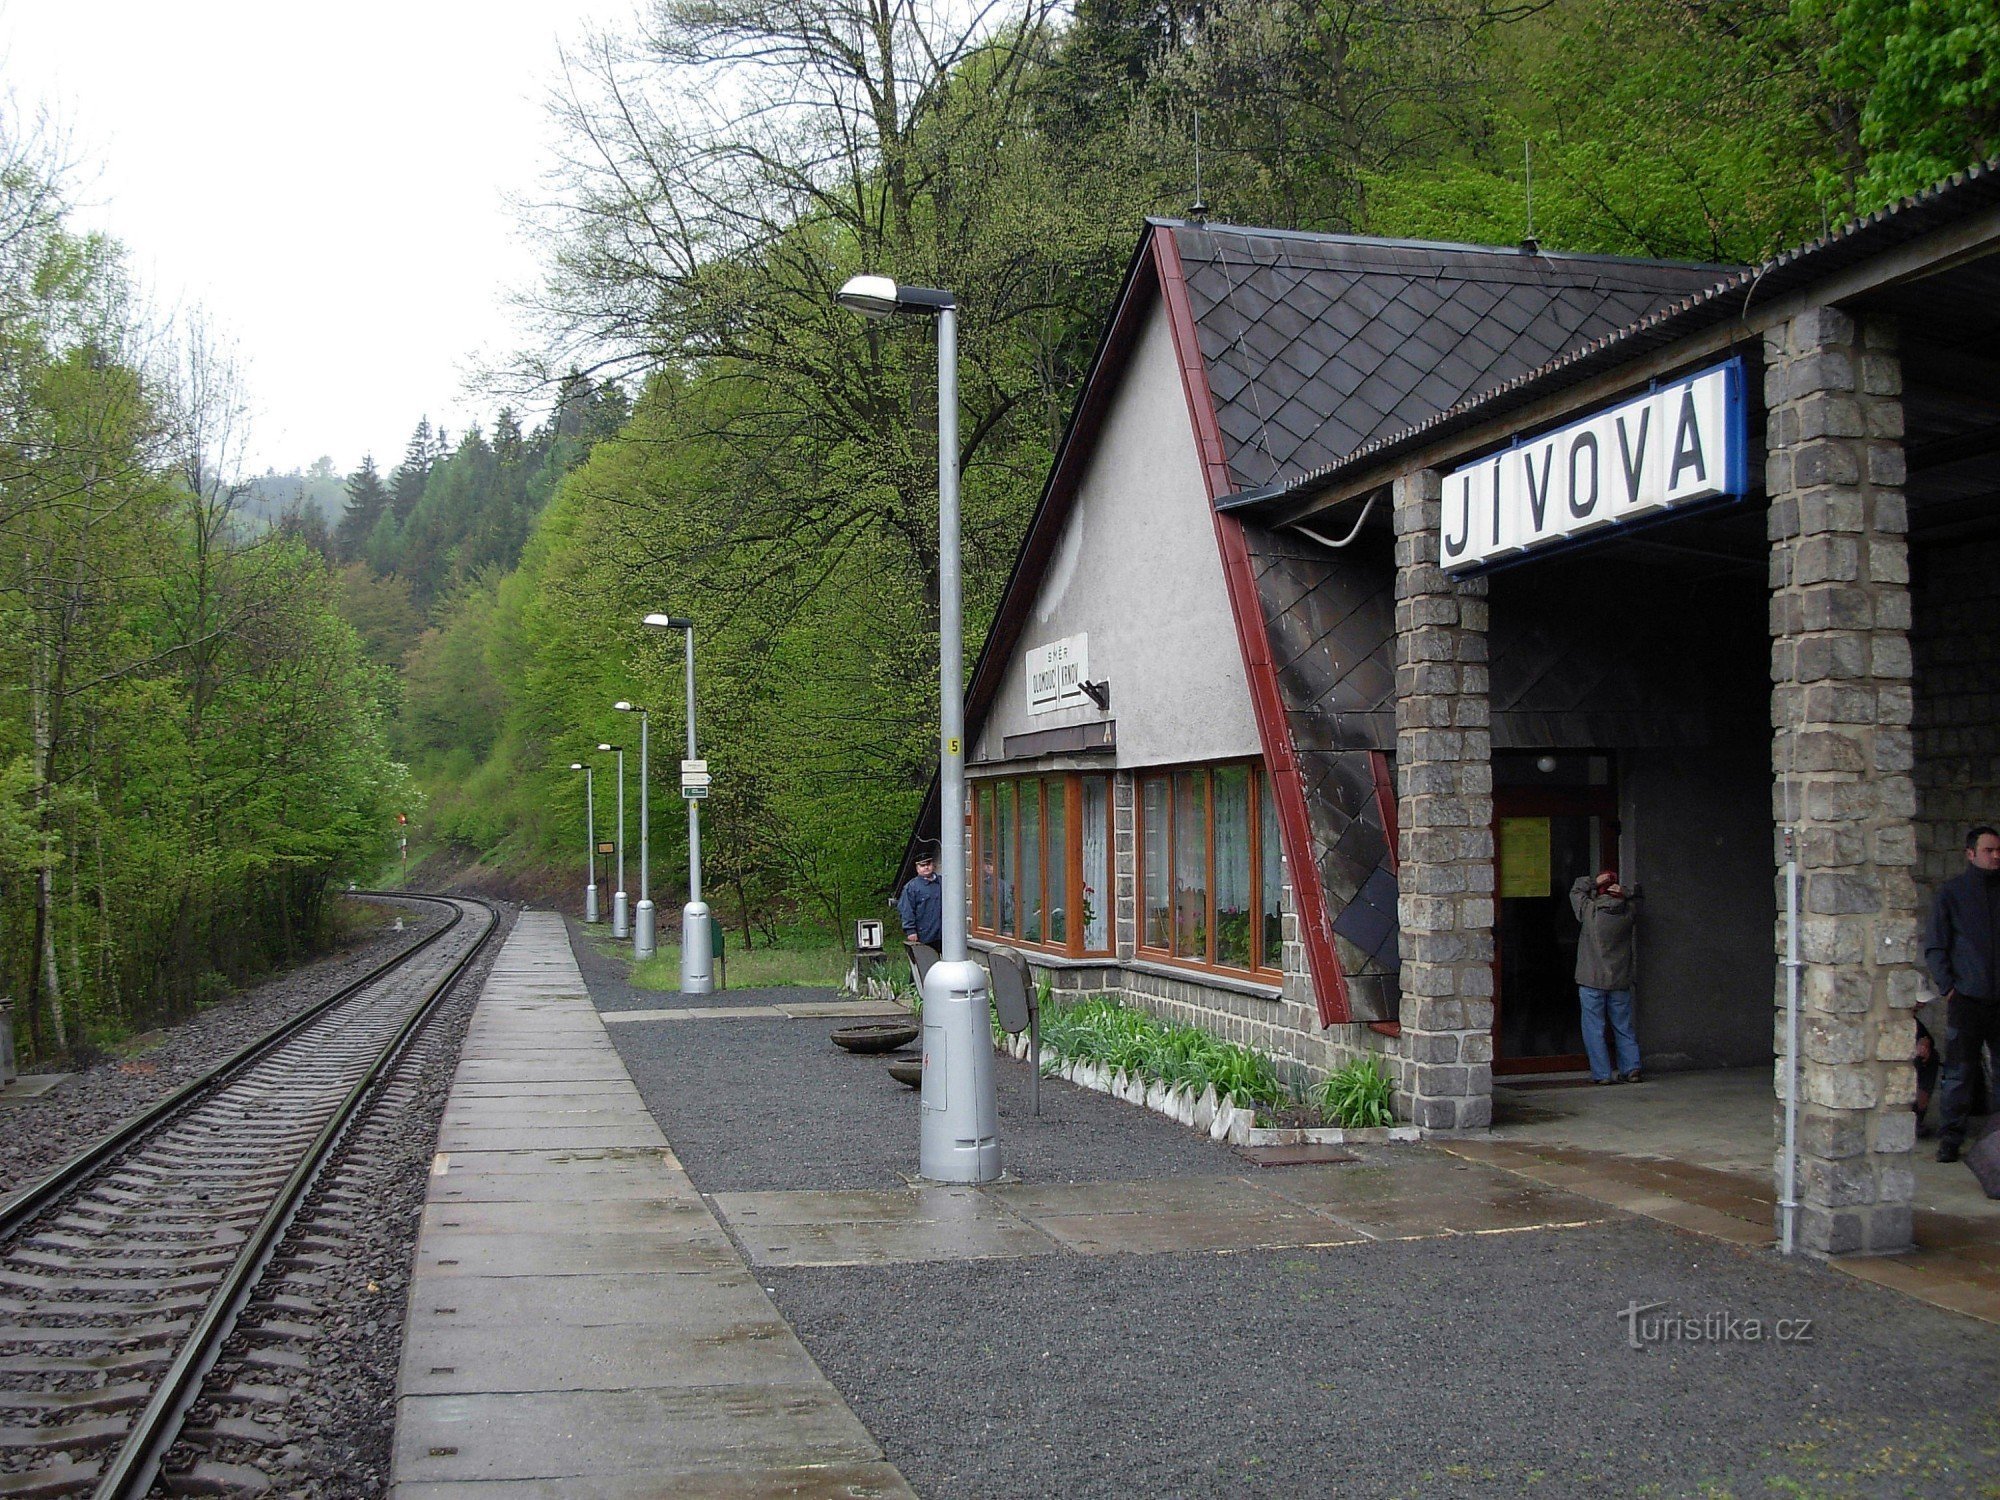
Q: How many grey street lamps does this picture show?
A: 5